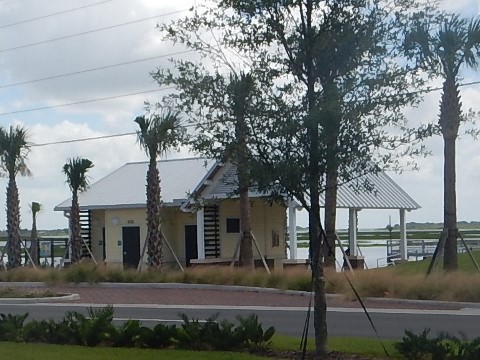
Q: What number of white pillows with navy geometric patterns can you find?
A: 0